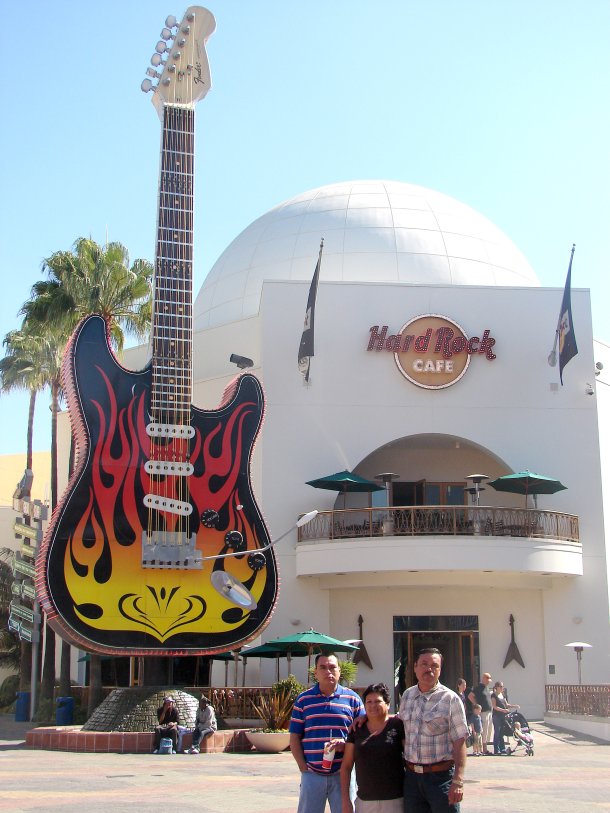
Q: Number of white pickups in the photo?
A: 3